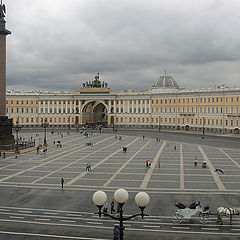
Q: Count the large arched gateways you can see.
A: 1